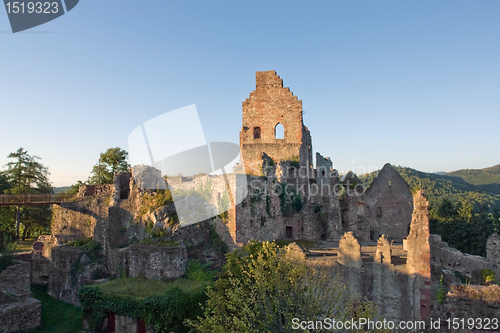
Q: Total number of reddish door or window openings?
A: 2